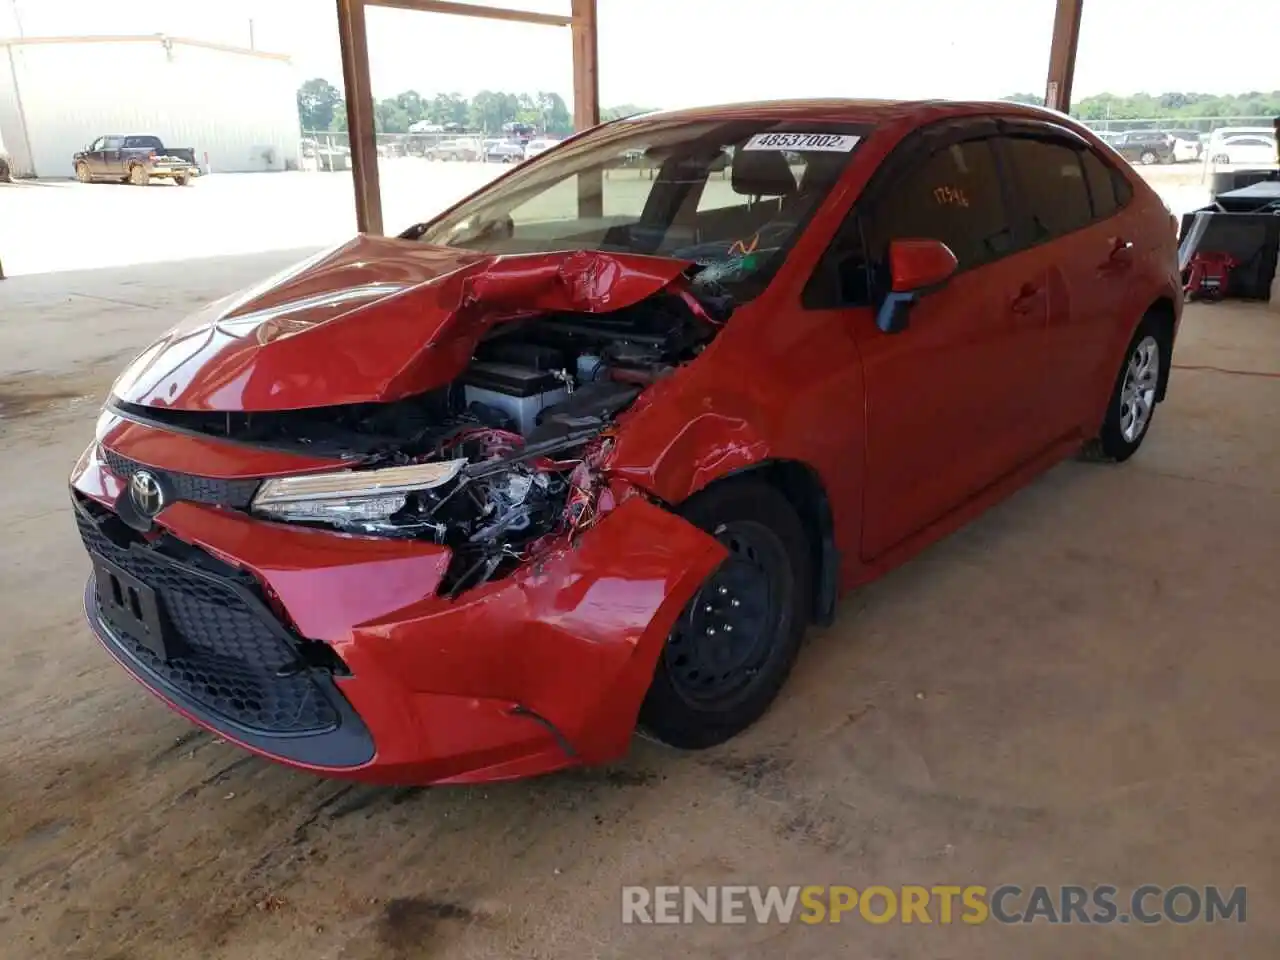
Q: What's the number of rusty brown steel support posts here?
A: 3